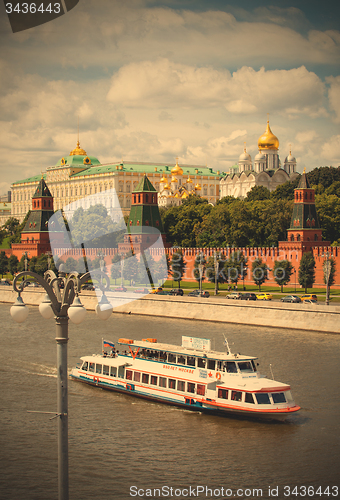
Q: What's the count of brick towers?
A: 3